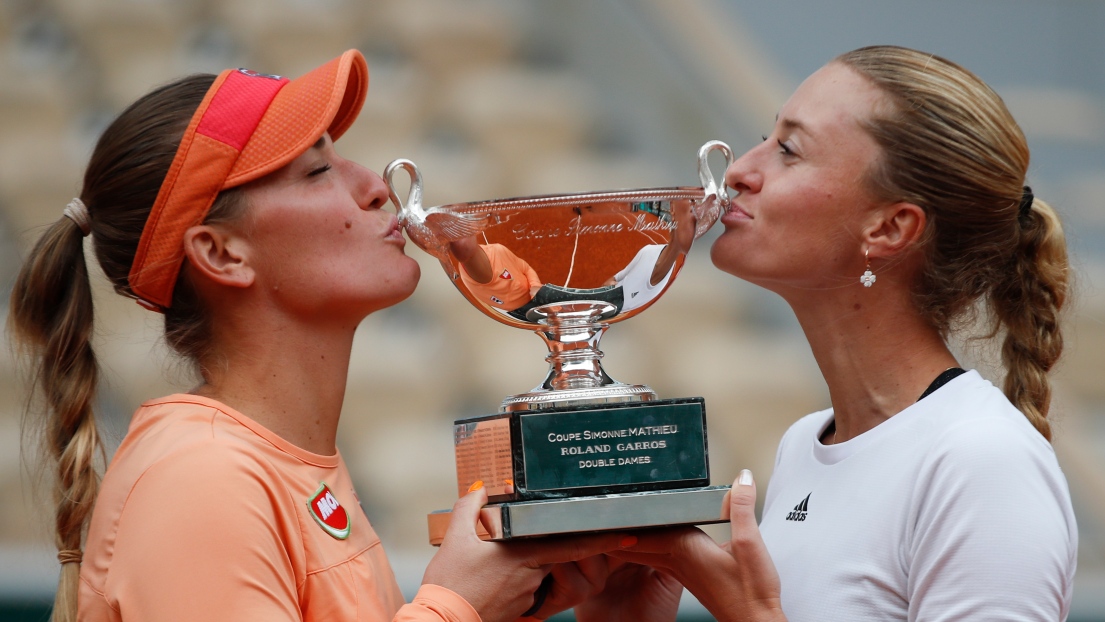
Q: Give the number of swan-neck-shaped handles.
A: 2